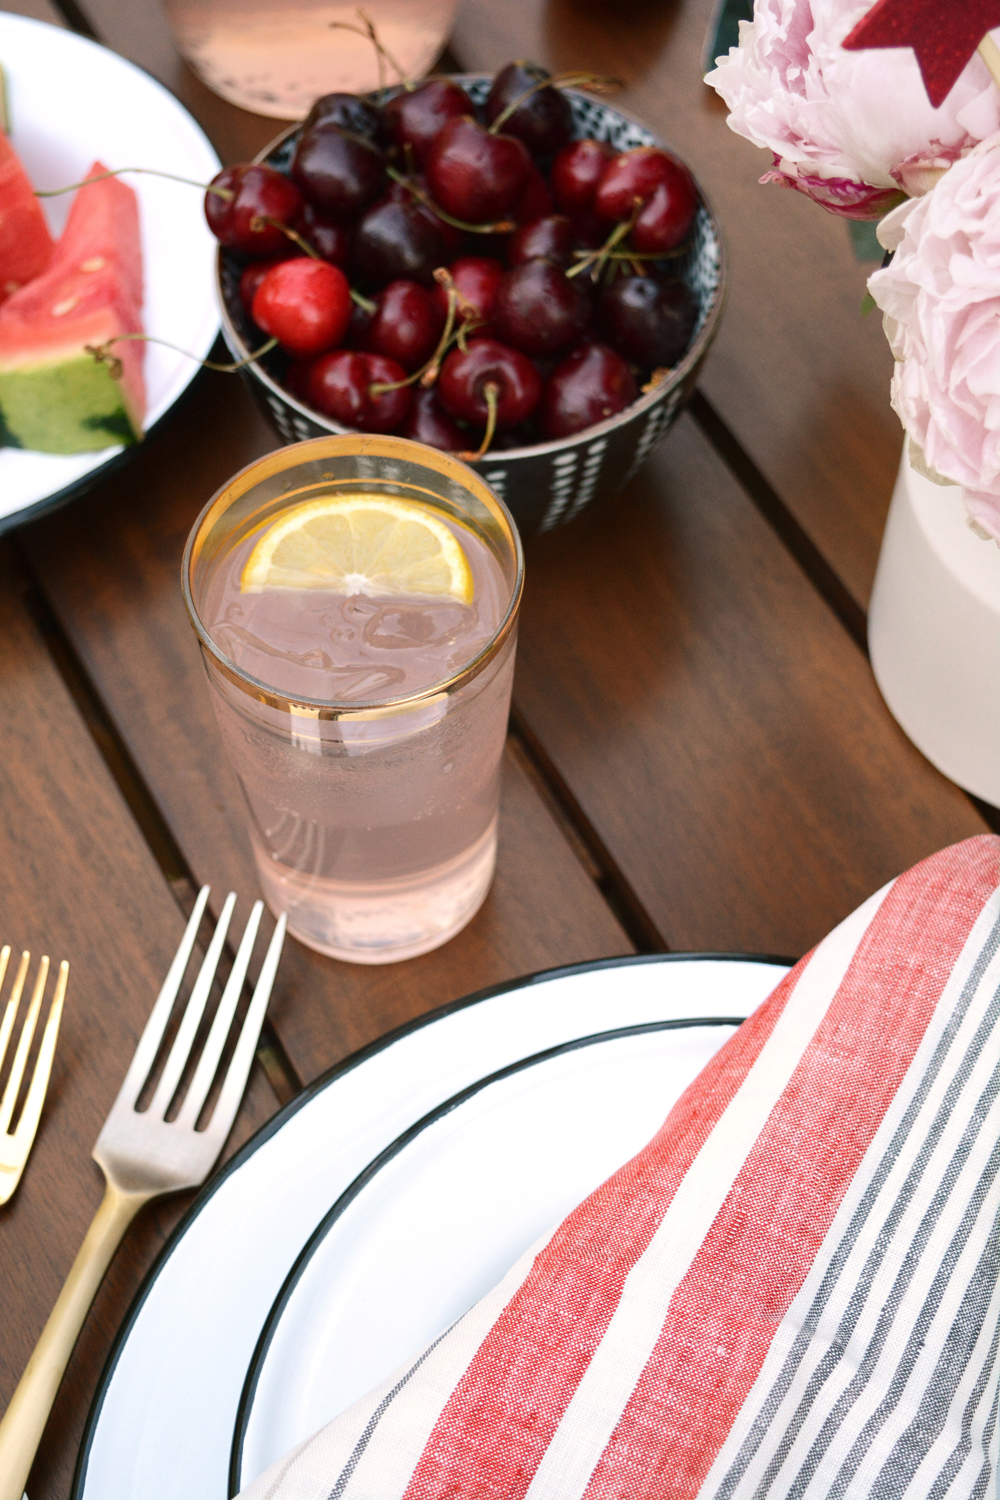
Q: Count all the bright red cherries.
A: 1